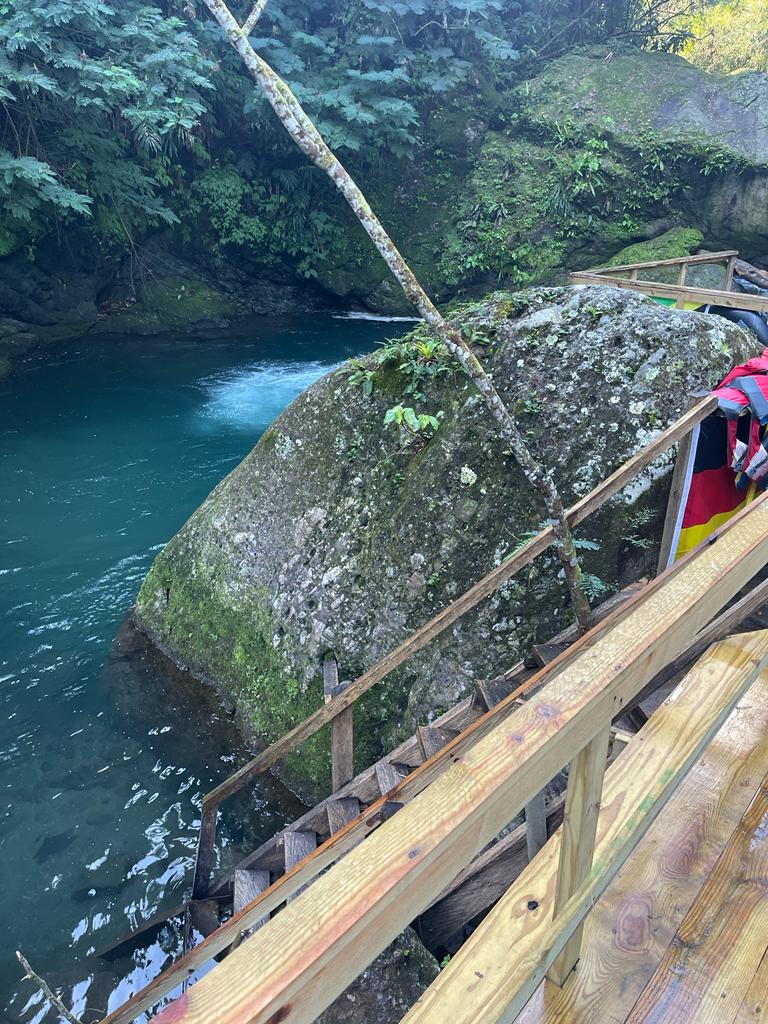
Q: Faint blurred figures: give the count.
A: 0